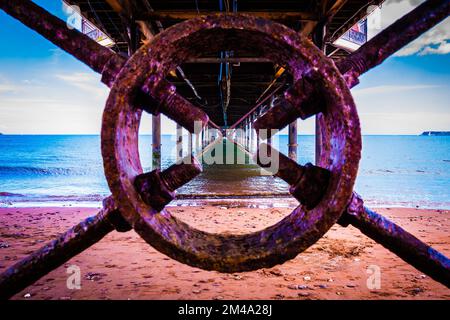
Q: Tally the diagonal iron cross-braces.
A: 4